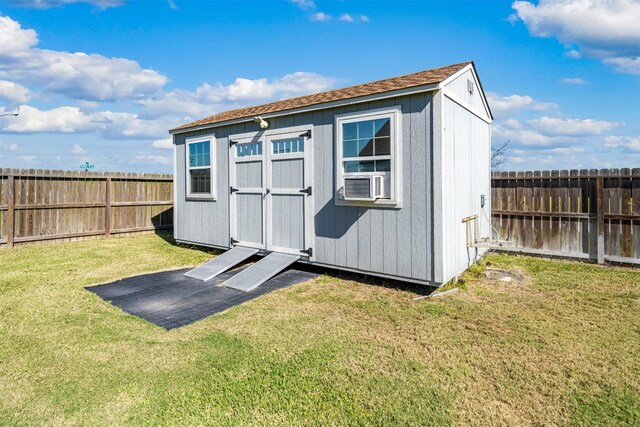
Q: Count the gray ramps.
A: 2